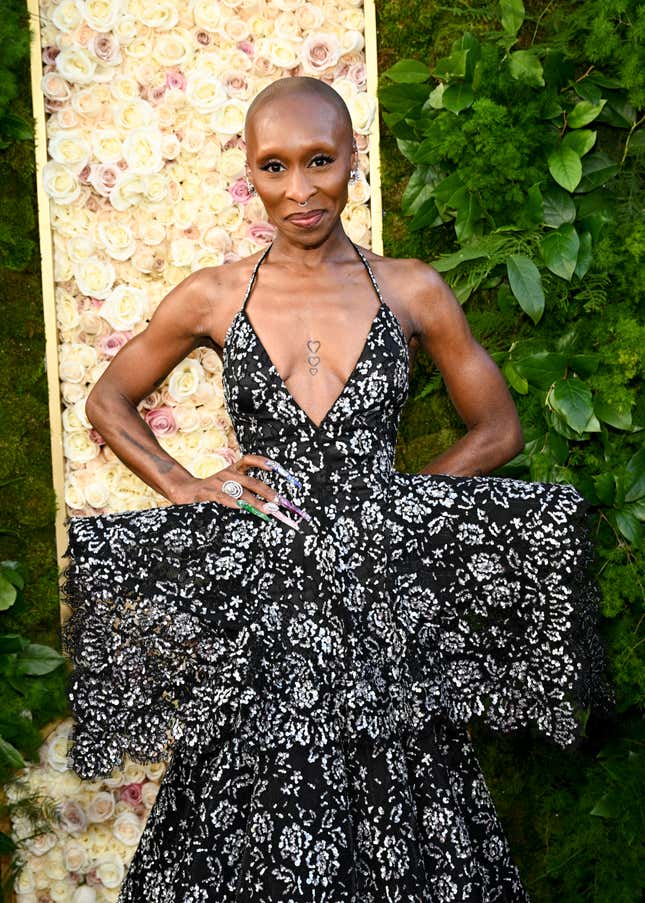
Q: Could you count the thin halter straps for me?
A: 2